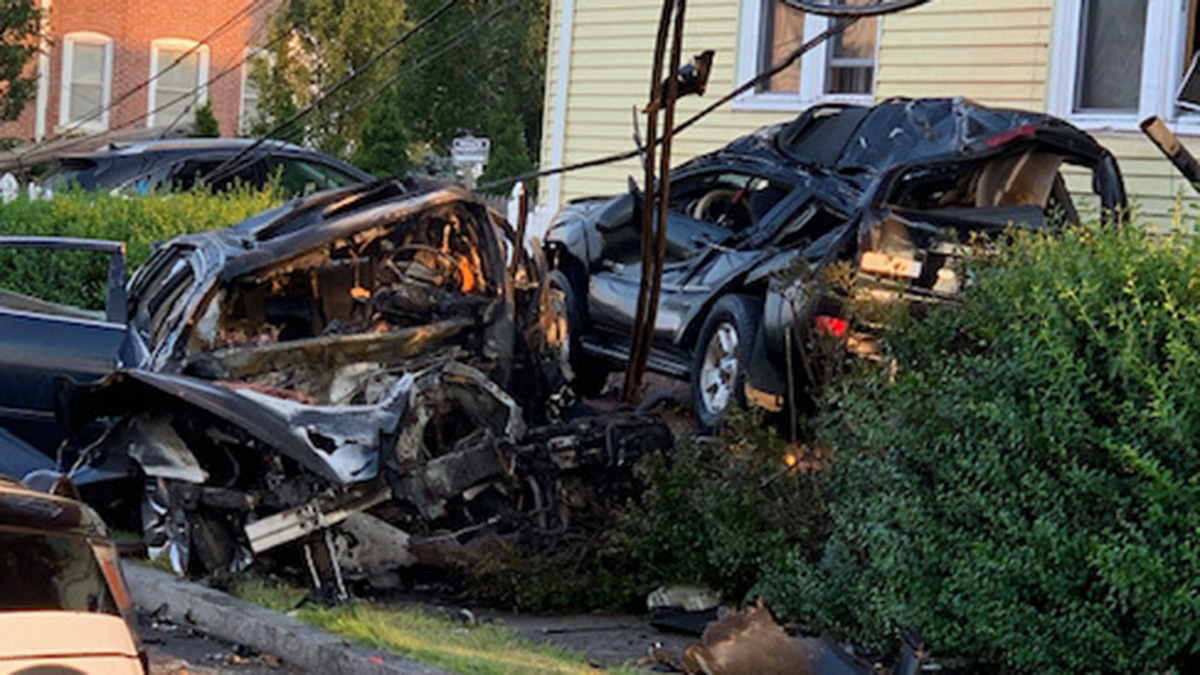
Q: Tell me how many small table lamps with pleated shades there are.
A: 0